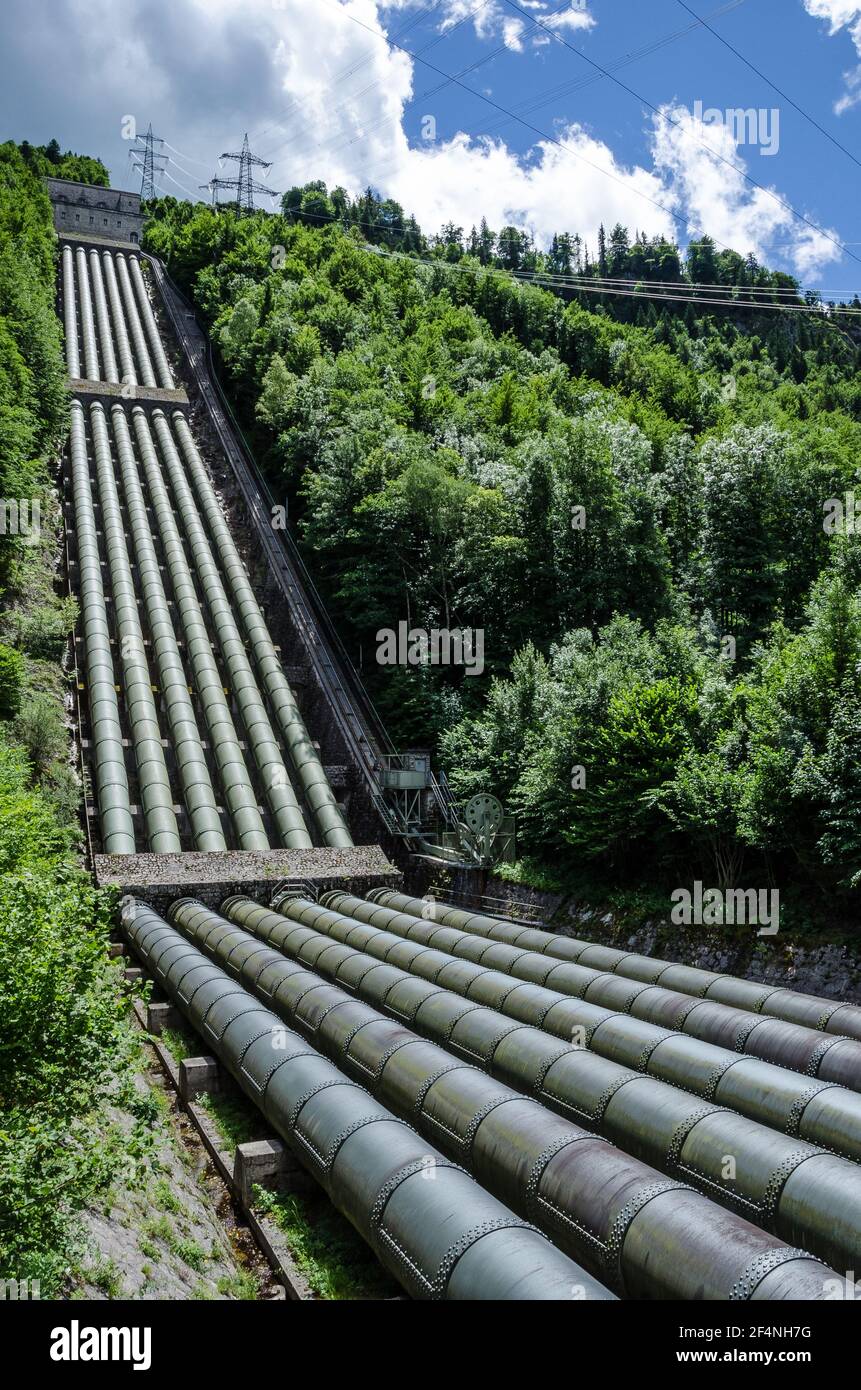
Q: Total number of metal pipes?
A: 6